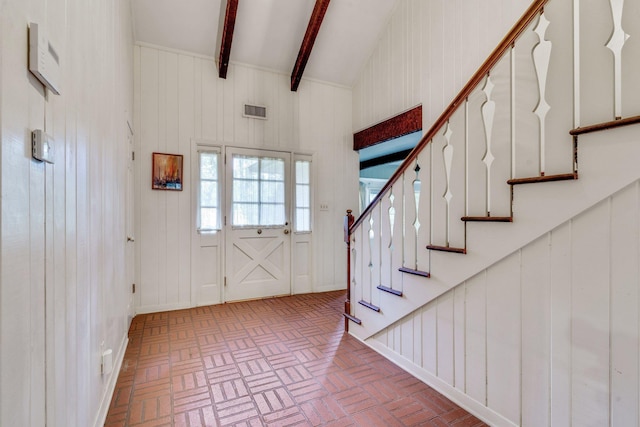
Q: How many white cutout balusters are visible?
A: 8